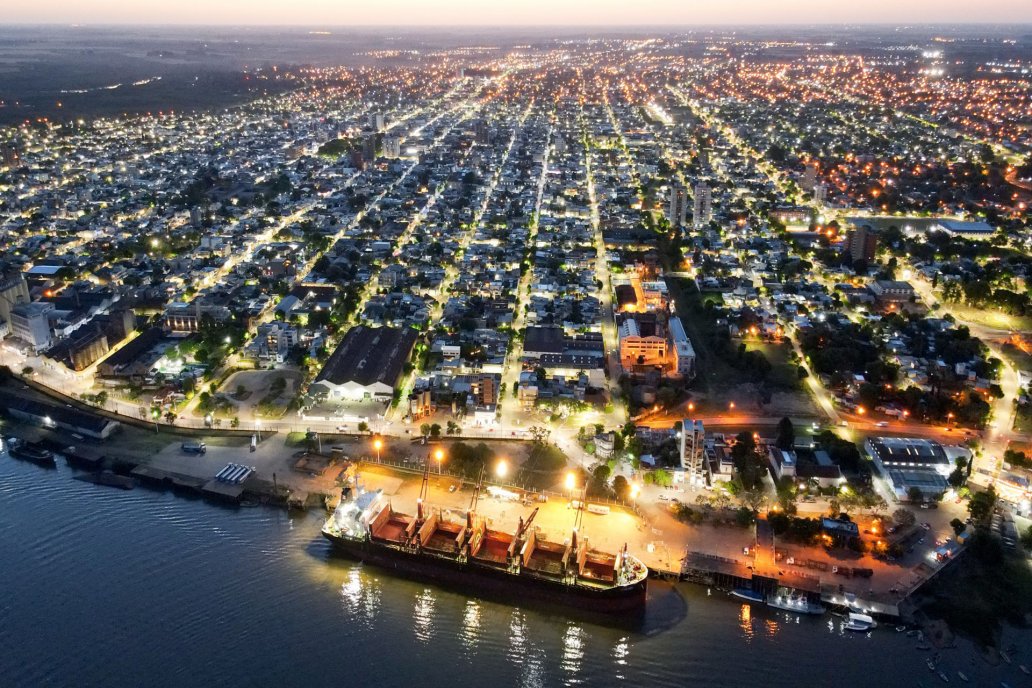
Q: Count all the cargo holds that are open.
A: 5